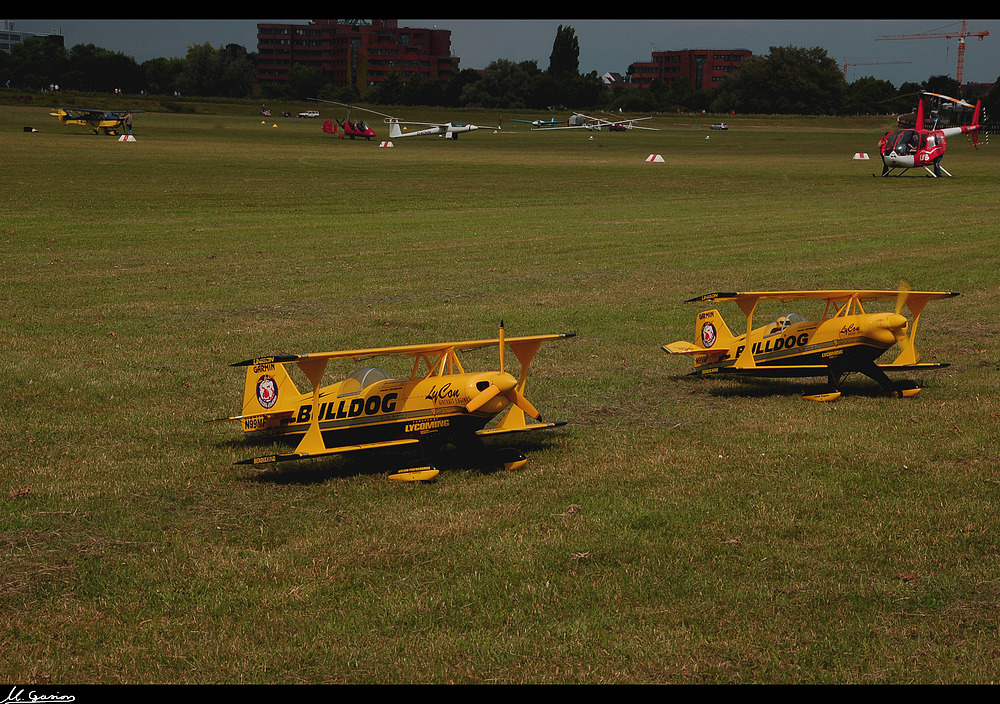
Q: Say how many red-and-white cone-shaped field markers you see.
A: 4